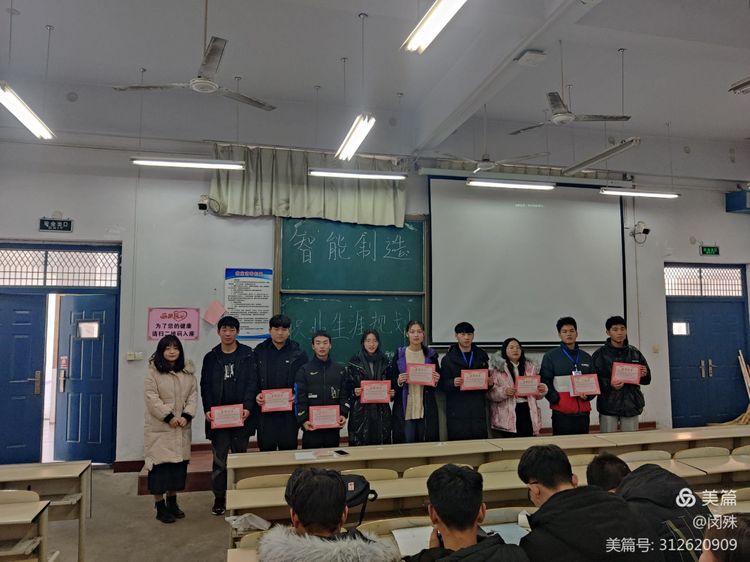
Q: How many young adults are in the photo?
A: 15